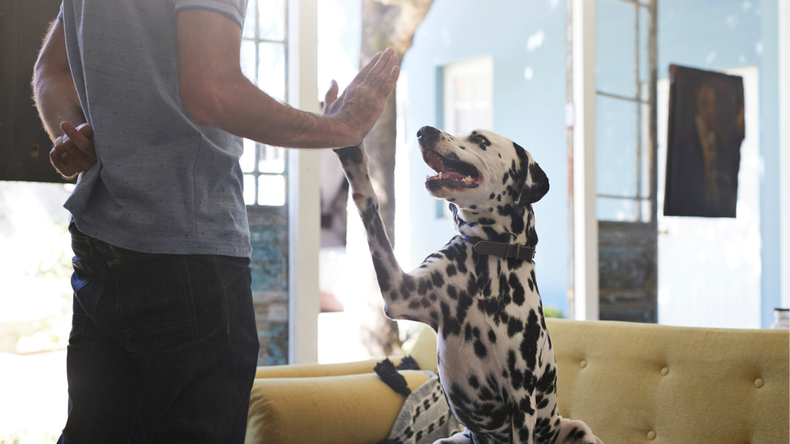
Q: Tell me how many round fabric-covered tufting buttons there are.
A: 4